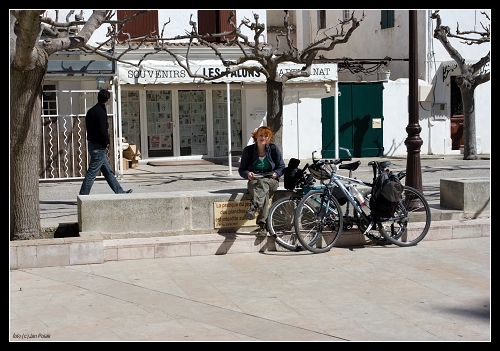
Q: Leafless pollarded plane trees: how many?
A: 3